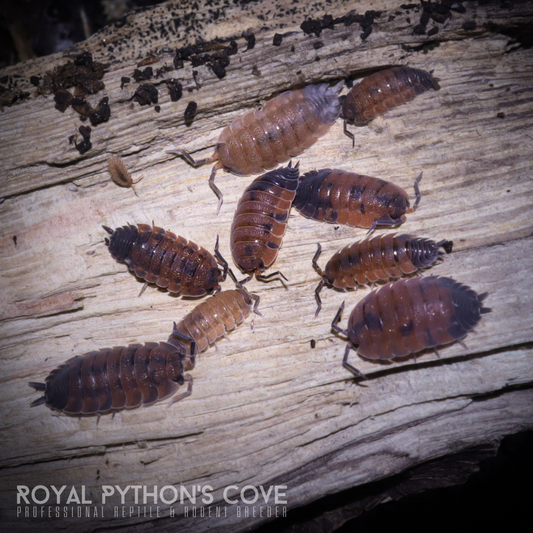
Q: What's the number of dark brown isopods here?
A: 7